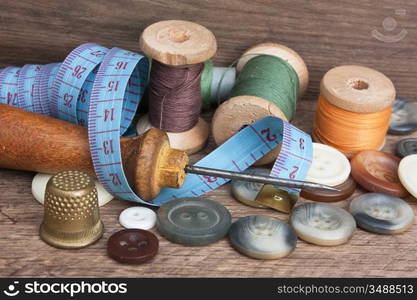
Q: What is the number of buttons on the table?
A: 14